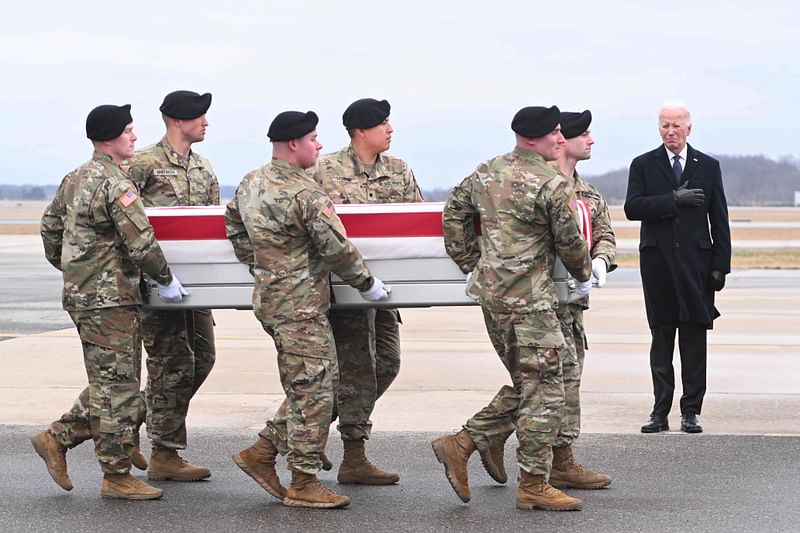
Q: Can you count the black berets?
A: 6